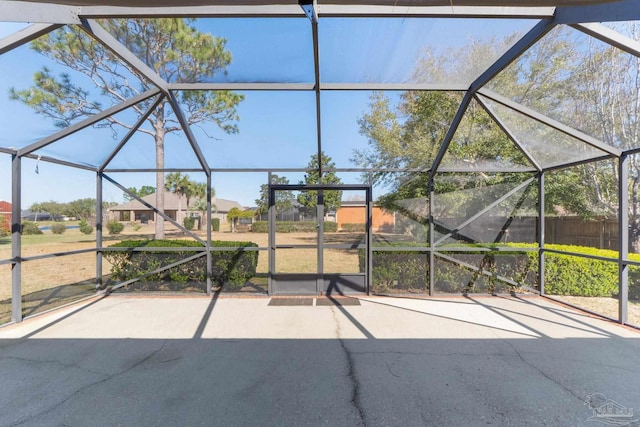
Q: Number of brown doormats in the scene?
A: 2